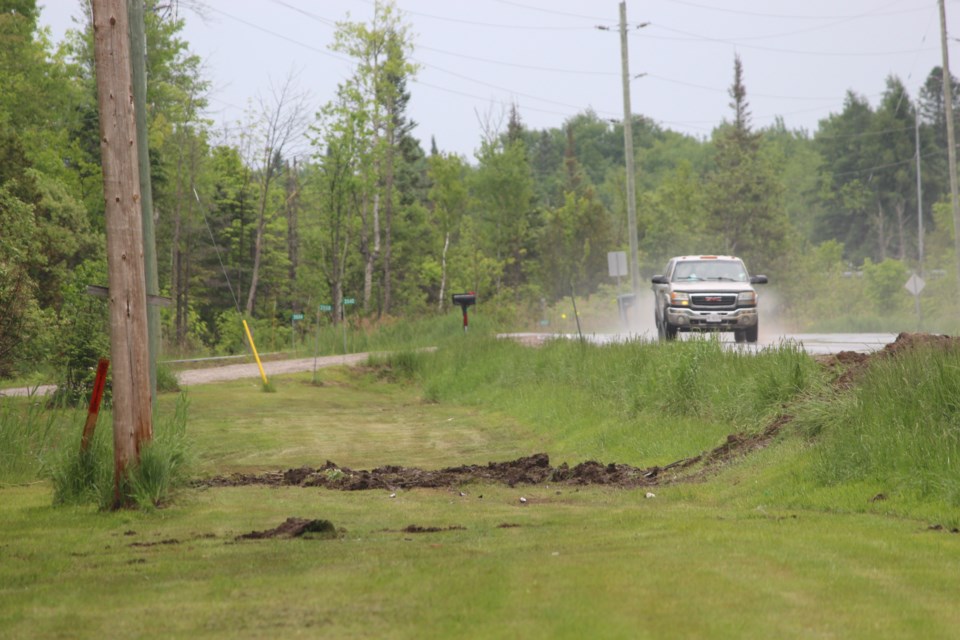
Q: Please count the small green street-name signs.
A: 3